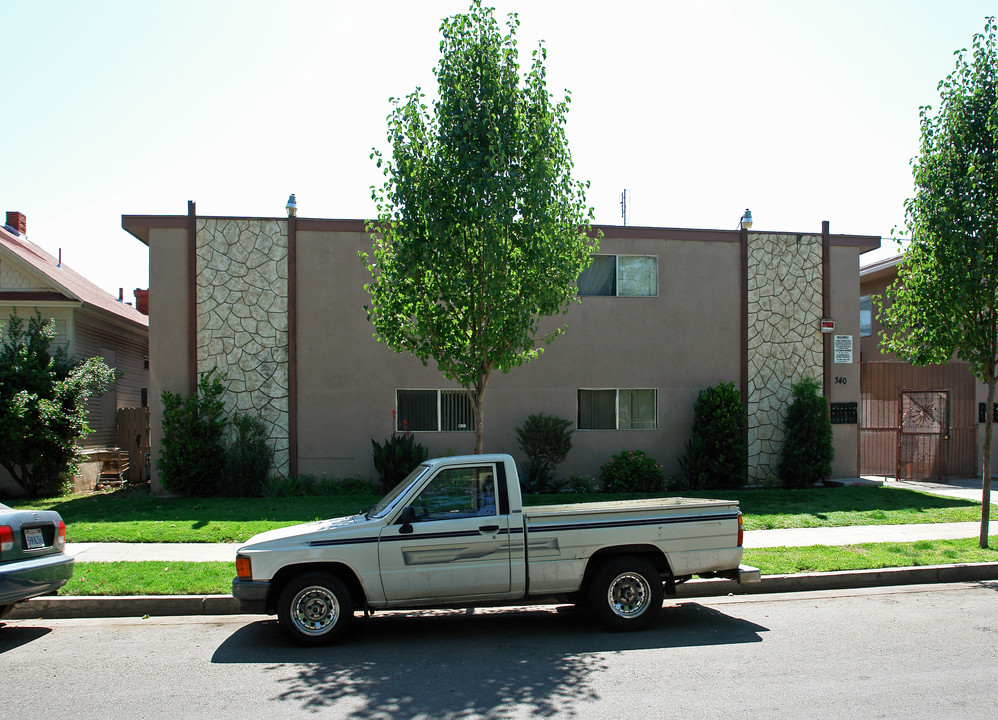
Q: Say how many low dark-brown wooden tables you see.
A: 0